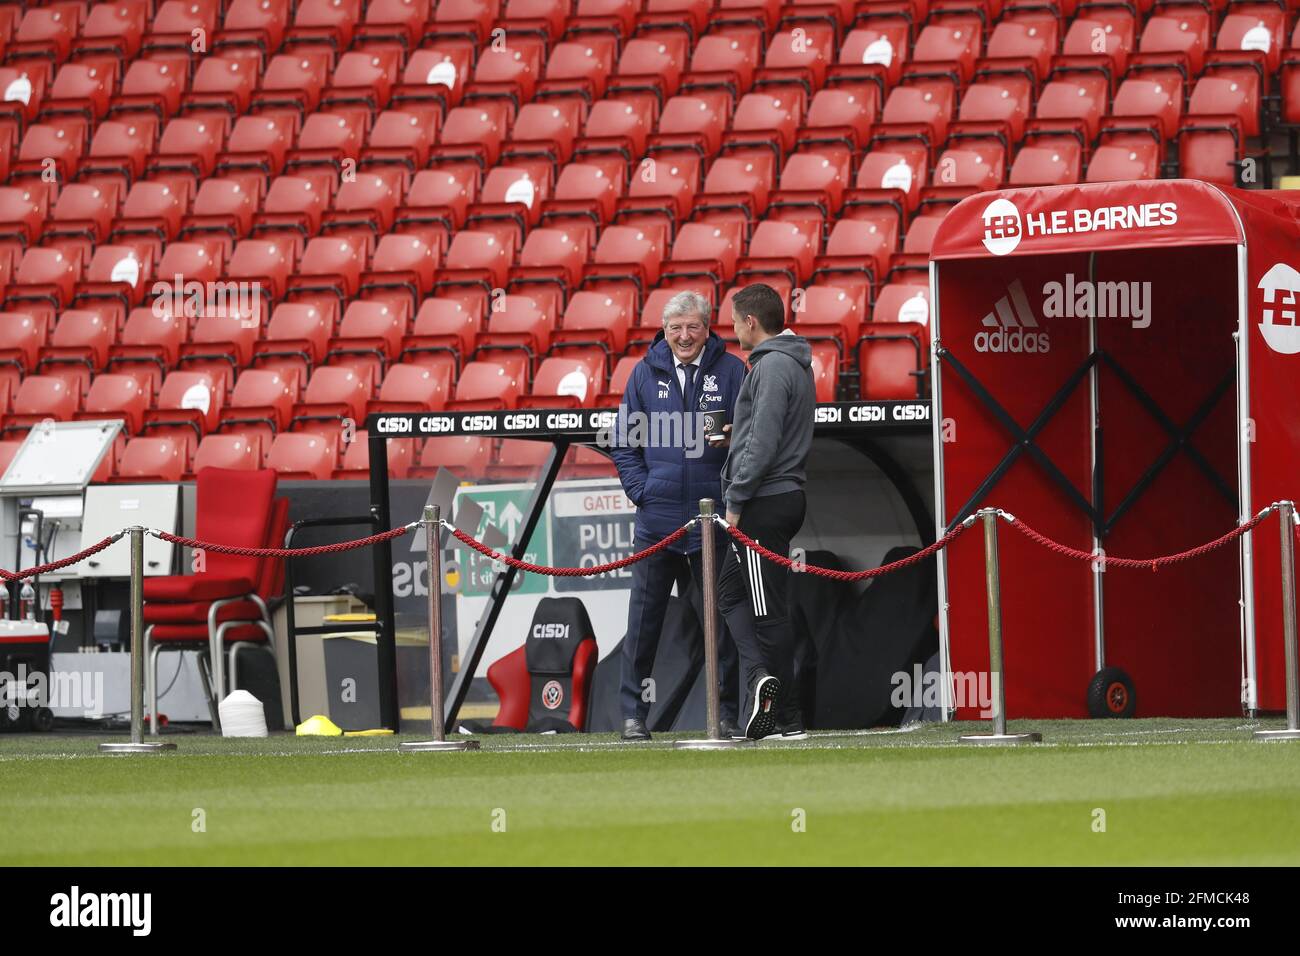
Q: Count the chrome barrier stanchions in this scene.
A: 5